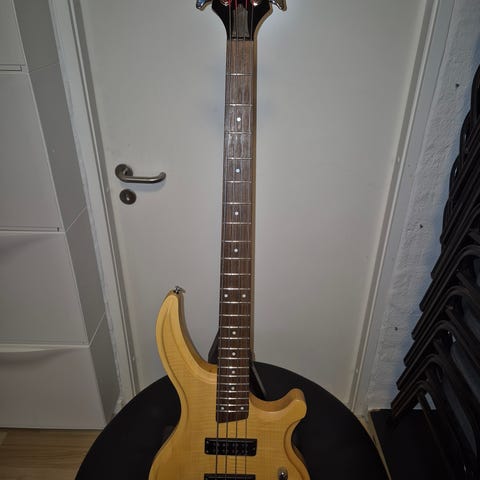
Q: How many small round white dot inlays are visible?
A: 12